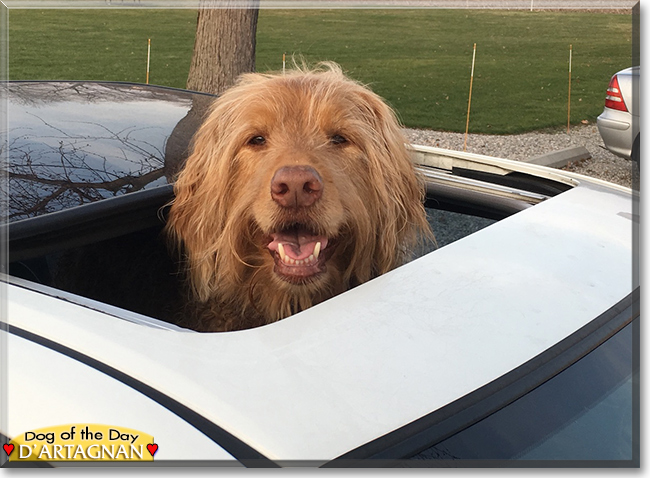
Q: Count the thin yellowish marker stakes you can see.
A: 4